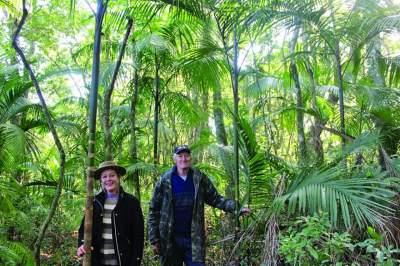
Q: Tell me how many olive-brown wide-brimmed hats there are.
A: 1